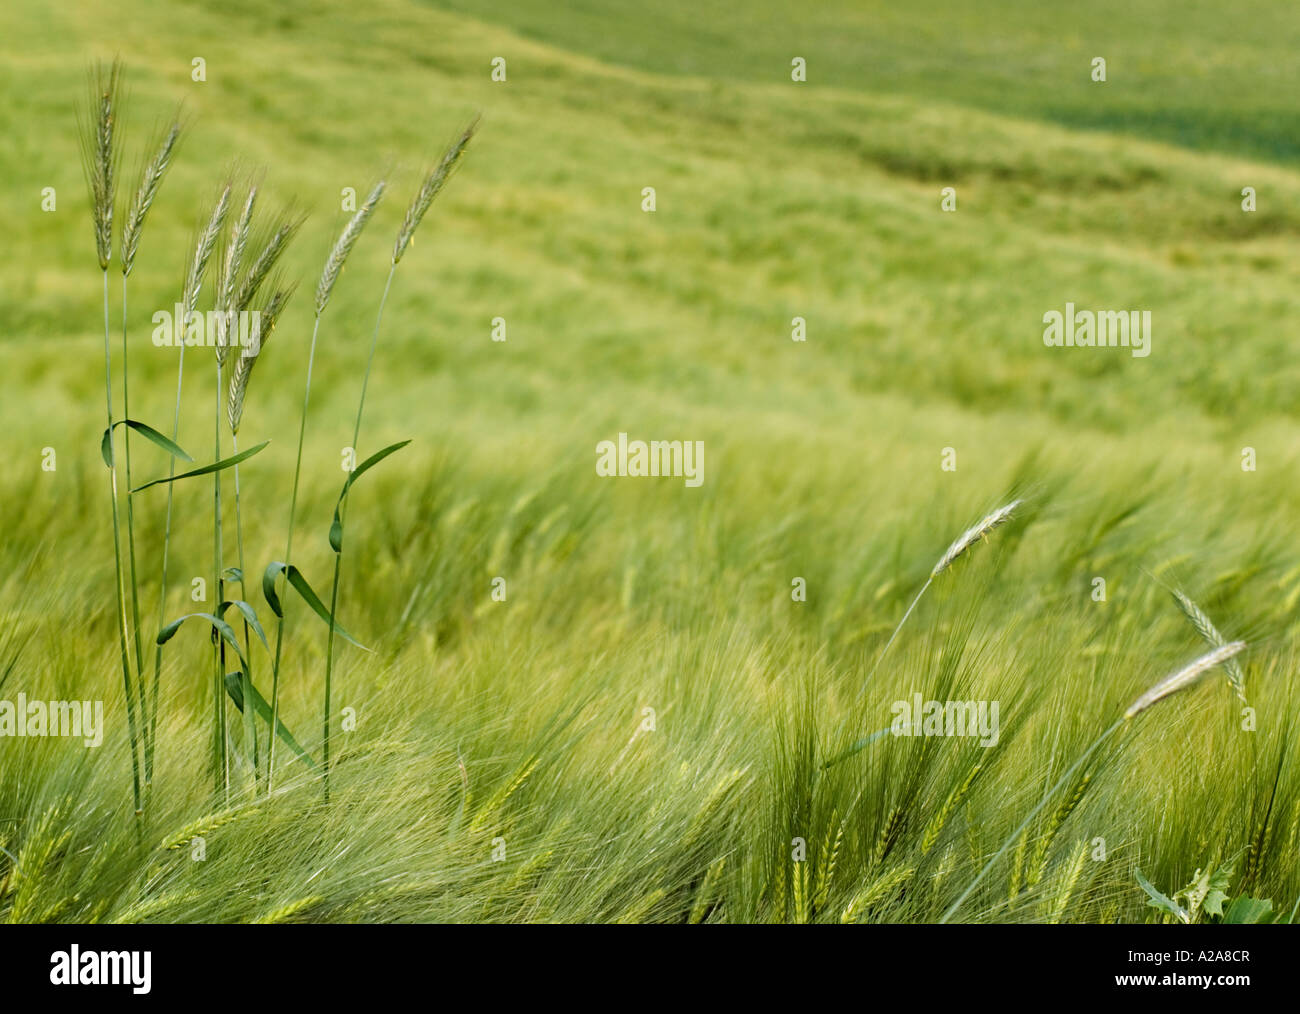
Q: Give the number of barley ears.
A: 11